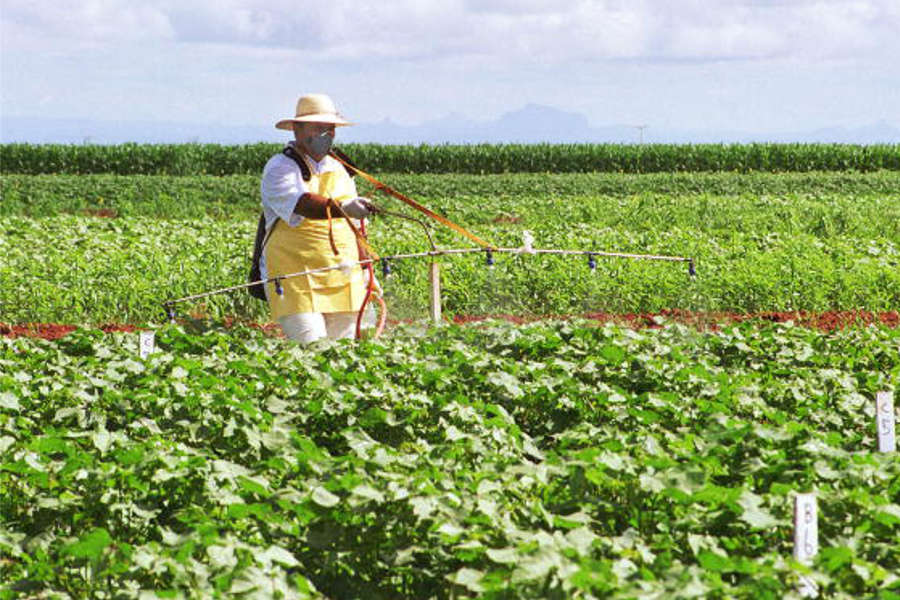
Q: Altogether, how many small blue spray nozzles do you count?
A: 6